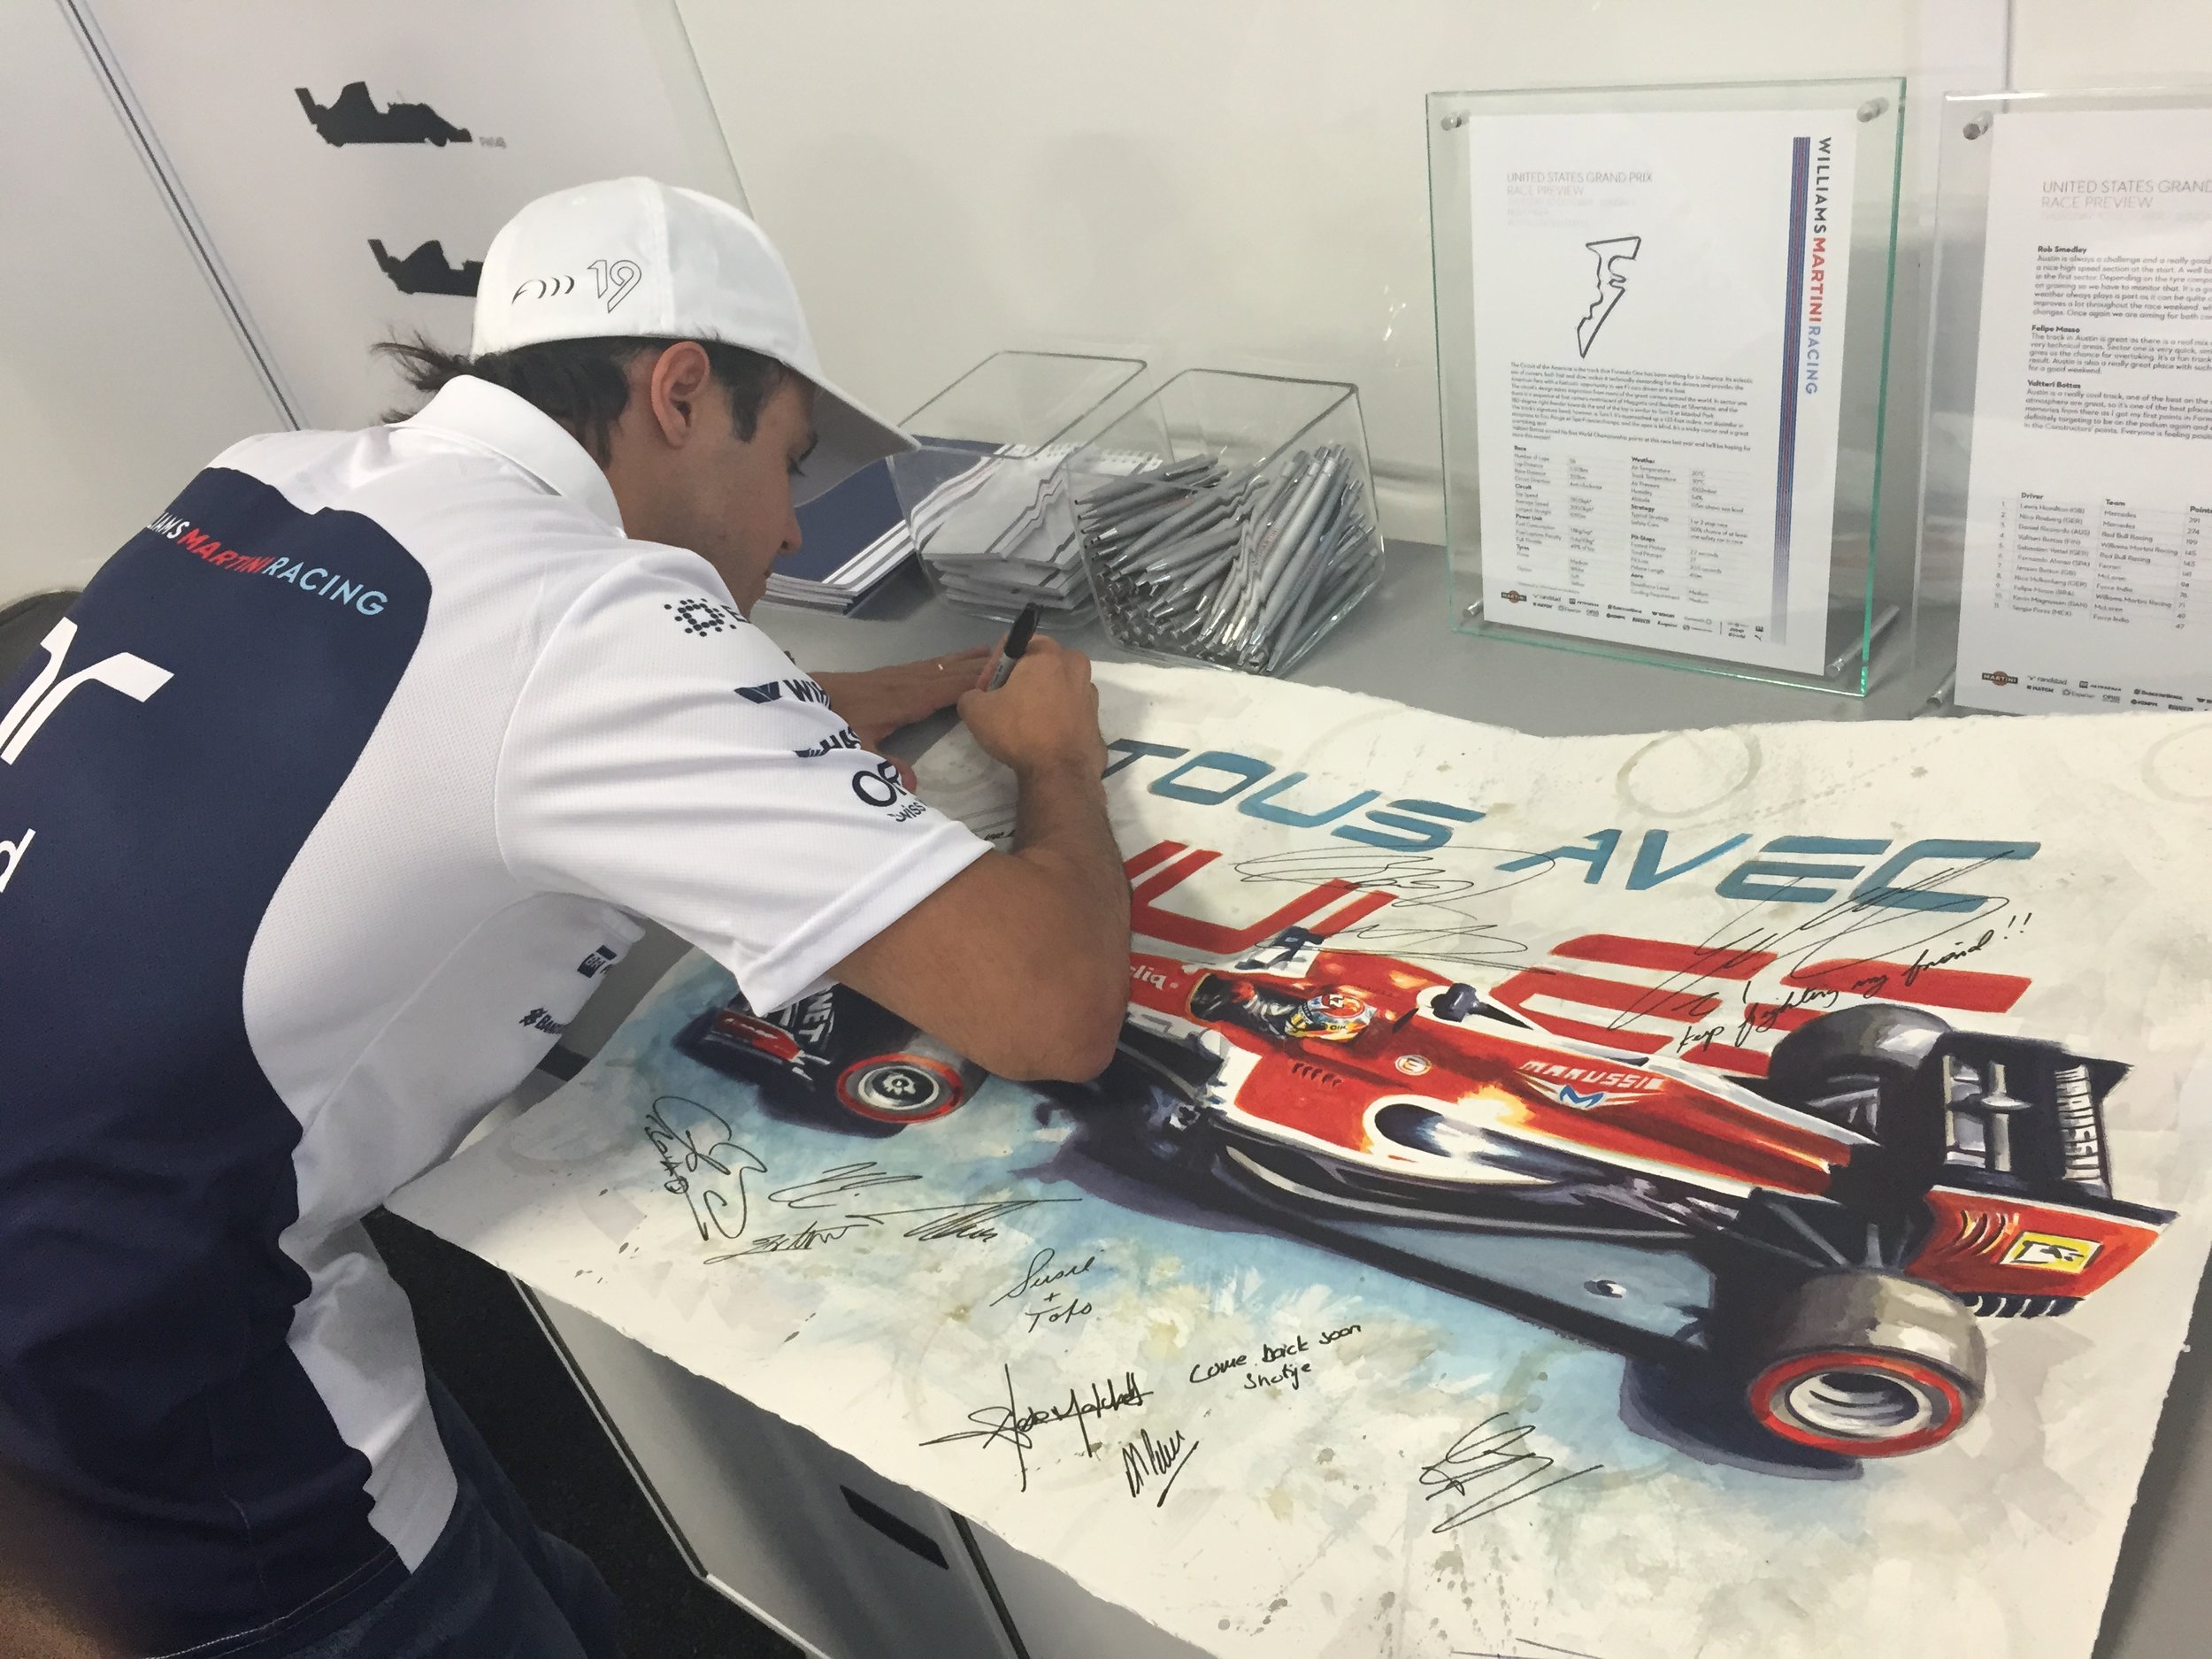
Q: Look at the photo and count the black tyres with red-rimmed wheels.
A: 2